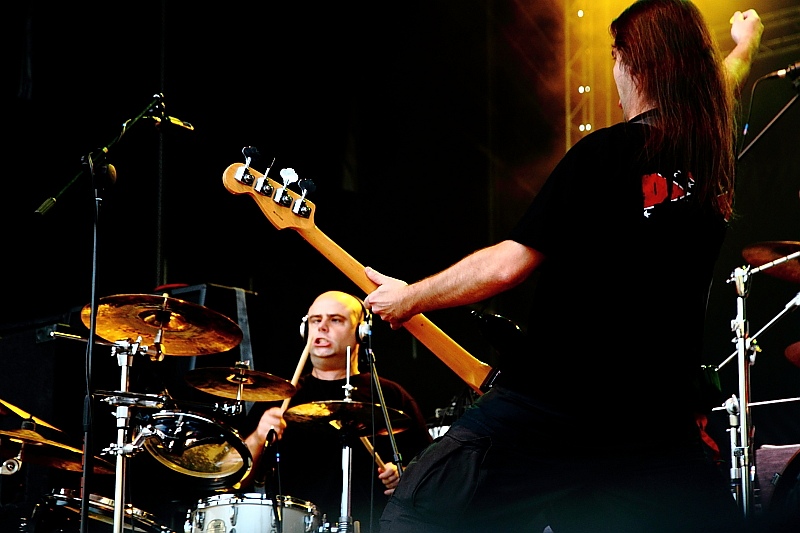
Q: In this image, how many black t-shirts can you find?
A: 2